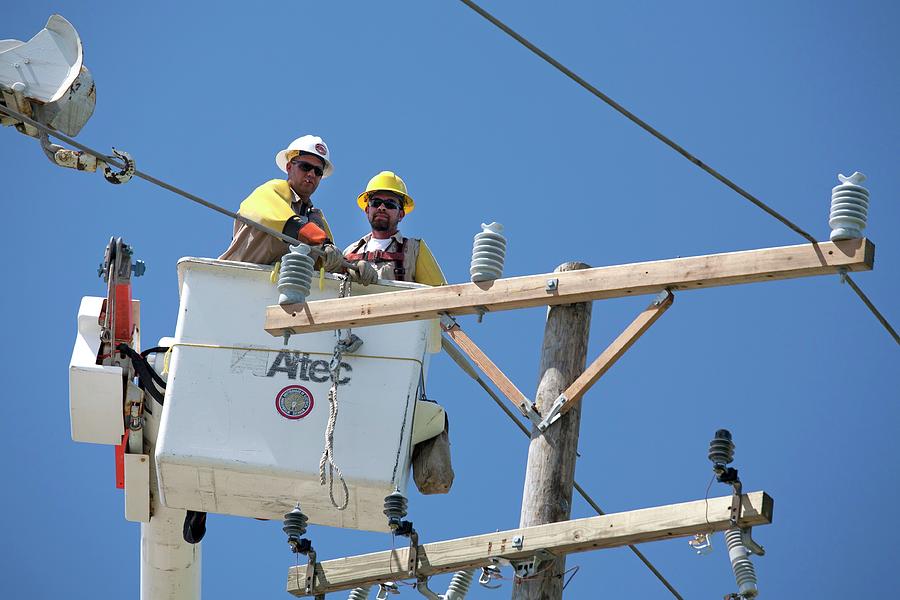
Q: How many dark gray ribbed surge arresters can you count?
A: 3